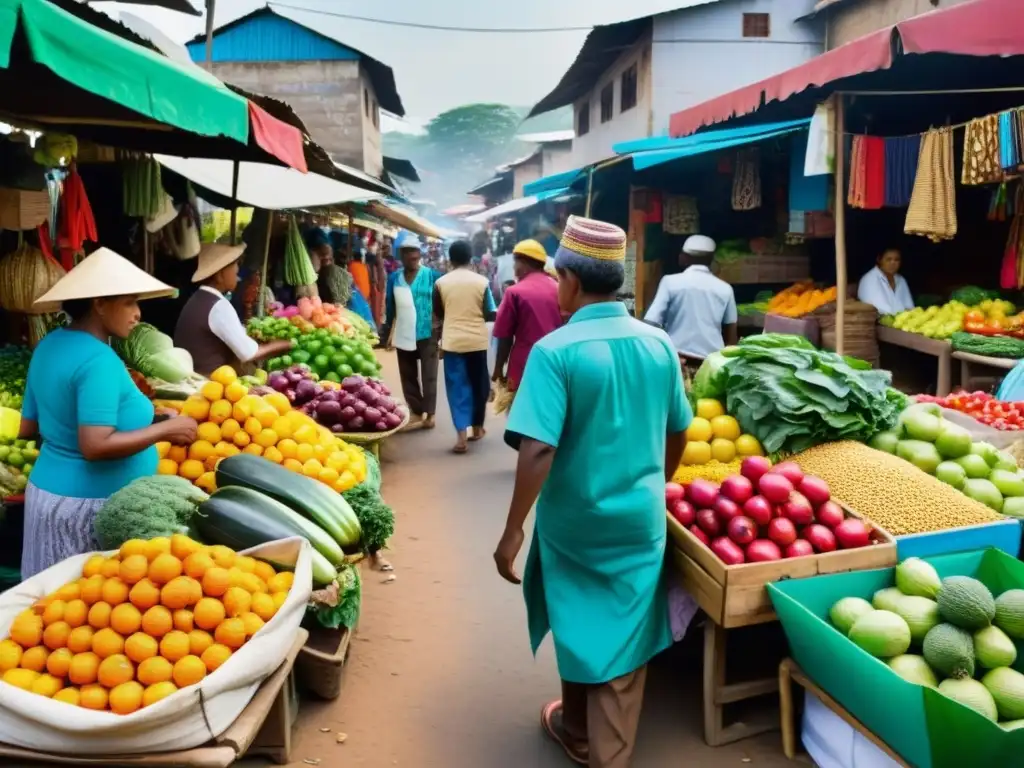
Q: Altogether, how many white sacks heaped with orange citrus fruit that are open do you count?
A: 1